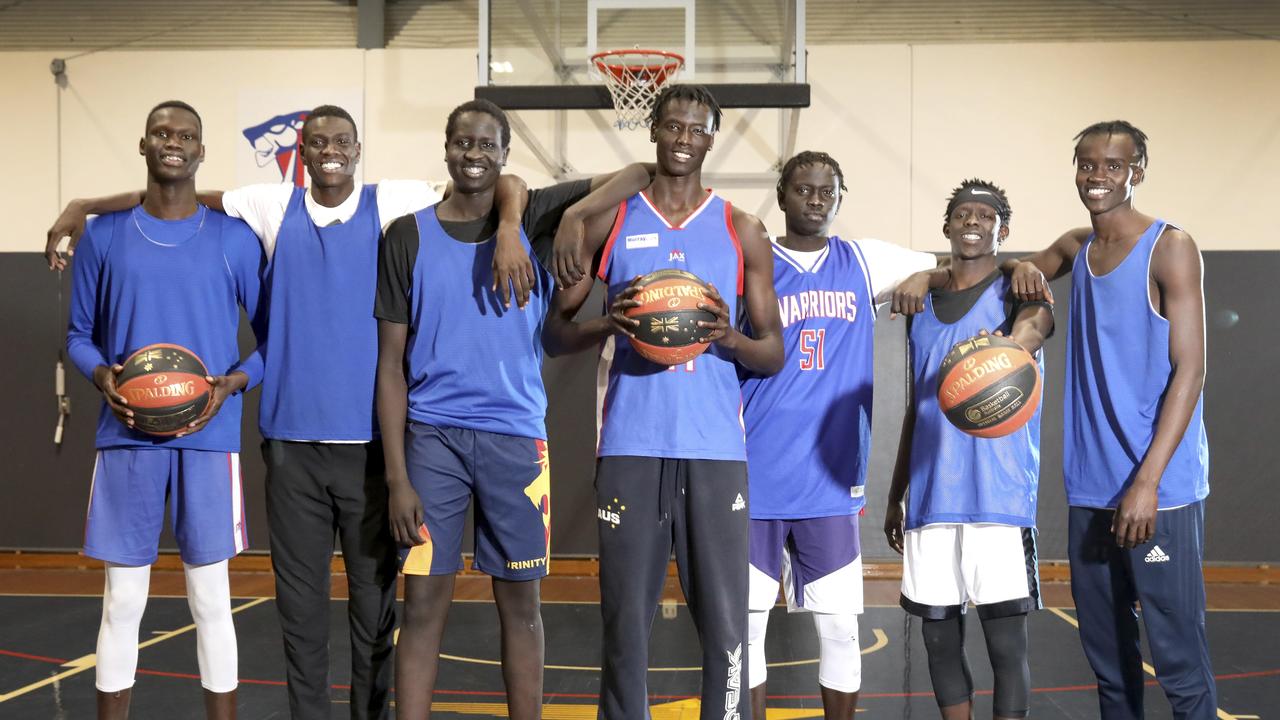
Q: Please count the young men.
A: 7